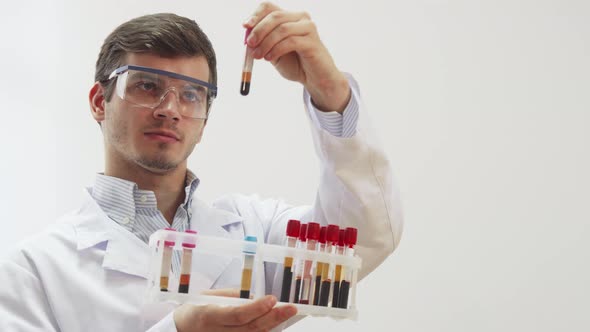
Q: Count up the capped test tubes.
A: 11